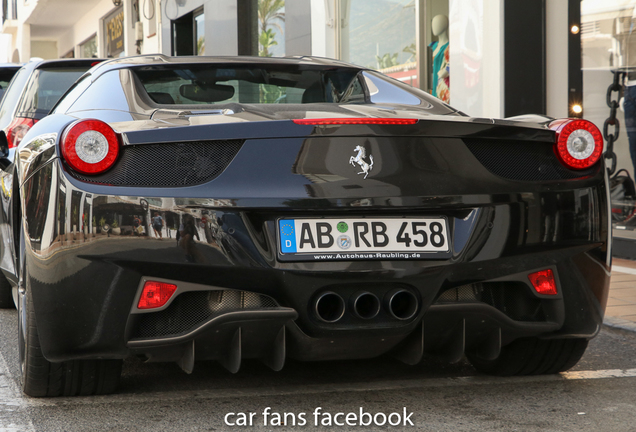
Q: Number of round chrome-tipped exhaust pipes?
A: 3